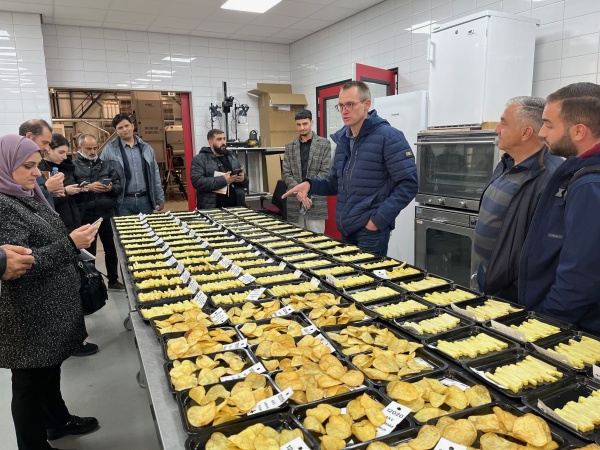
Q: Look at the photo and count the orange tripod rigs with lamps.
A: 0